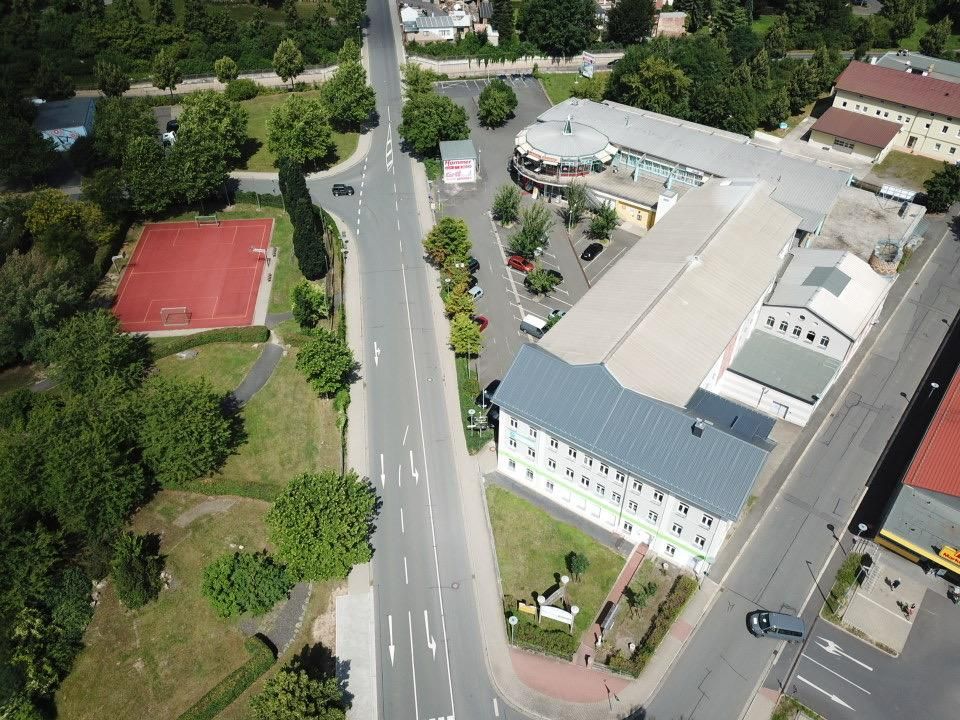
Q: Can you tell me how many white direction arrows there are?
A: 7